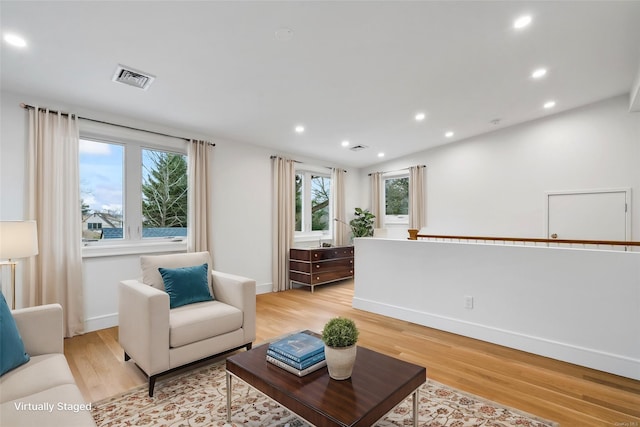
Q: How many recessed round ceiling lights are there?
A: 9